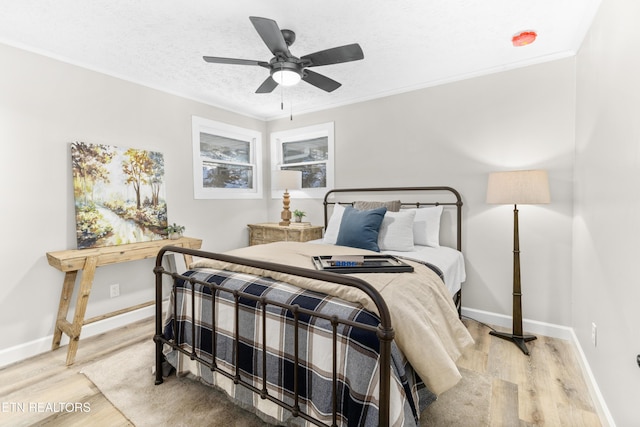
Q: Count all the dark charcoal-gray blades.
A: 5